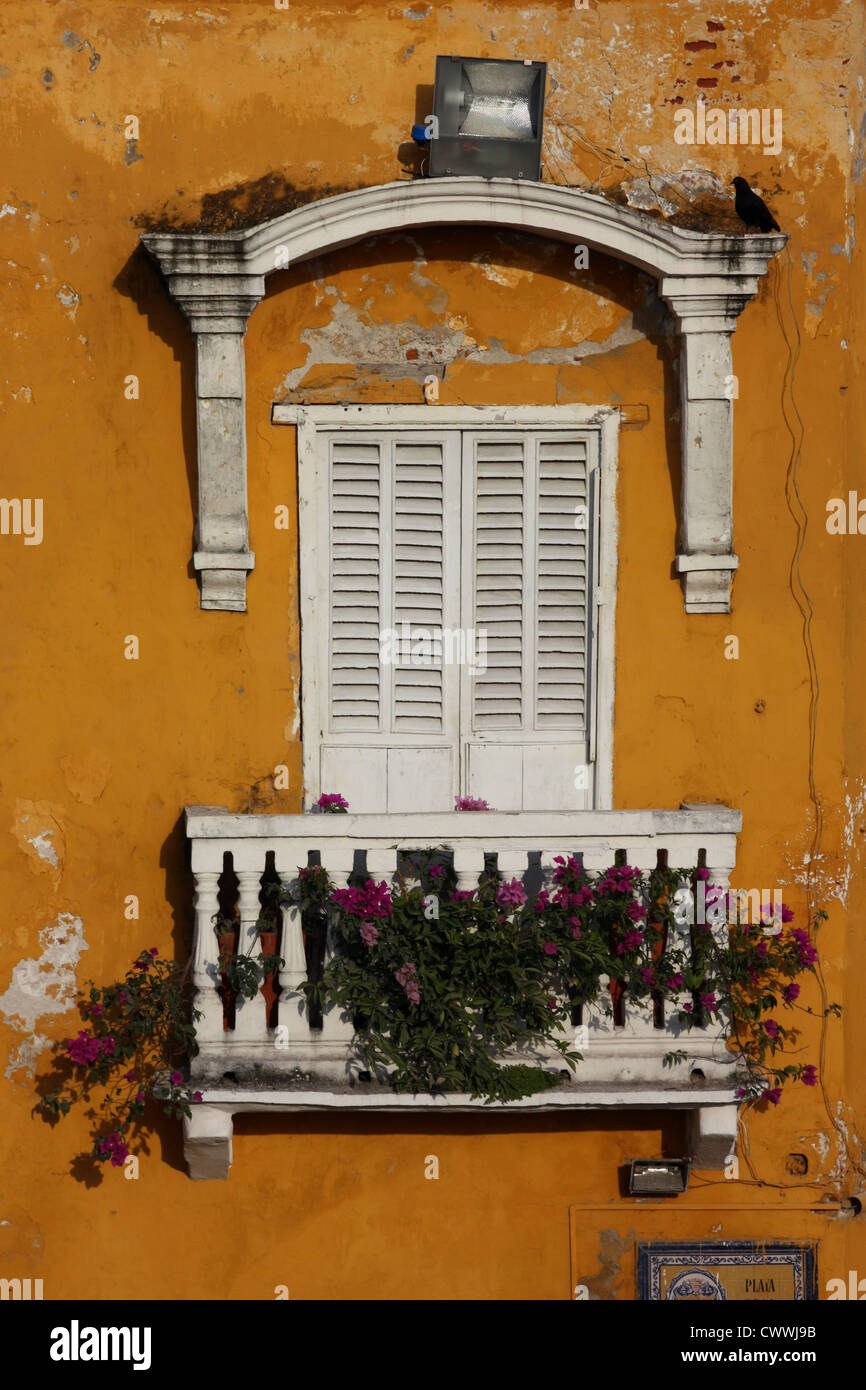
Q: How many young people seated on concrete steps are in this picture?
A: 0